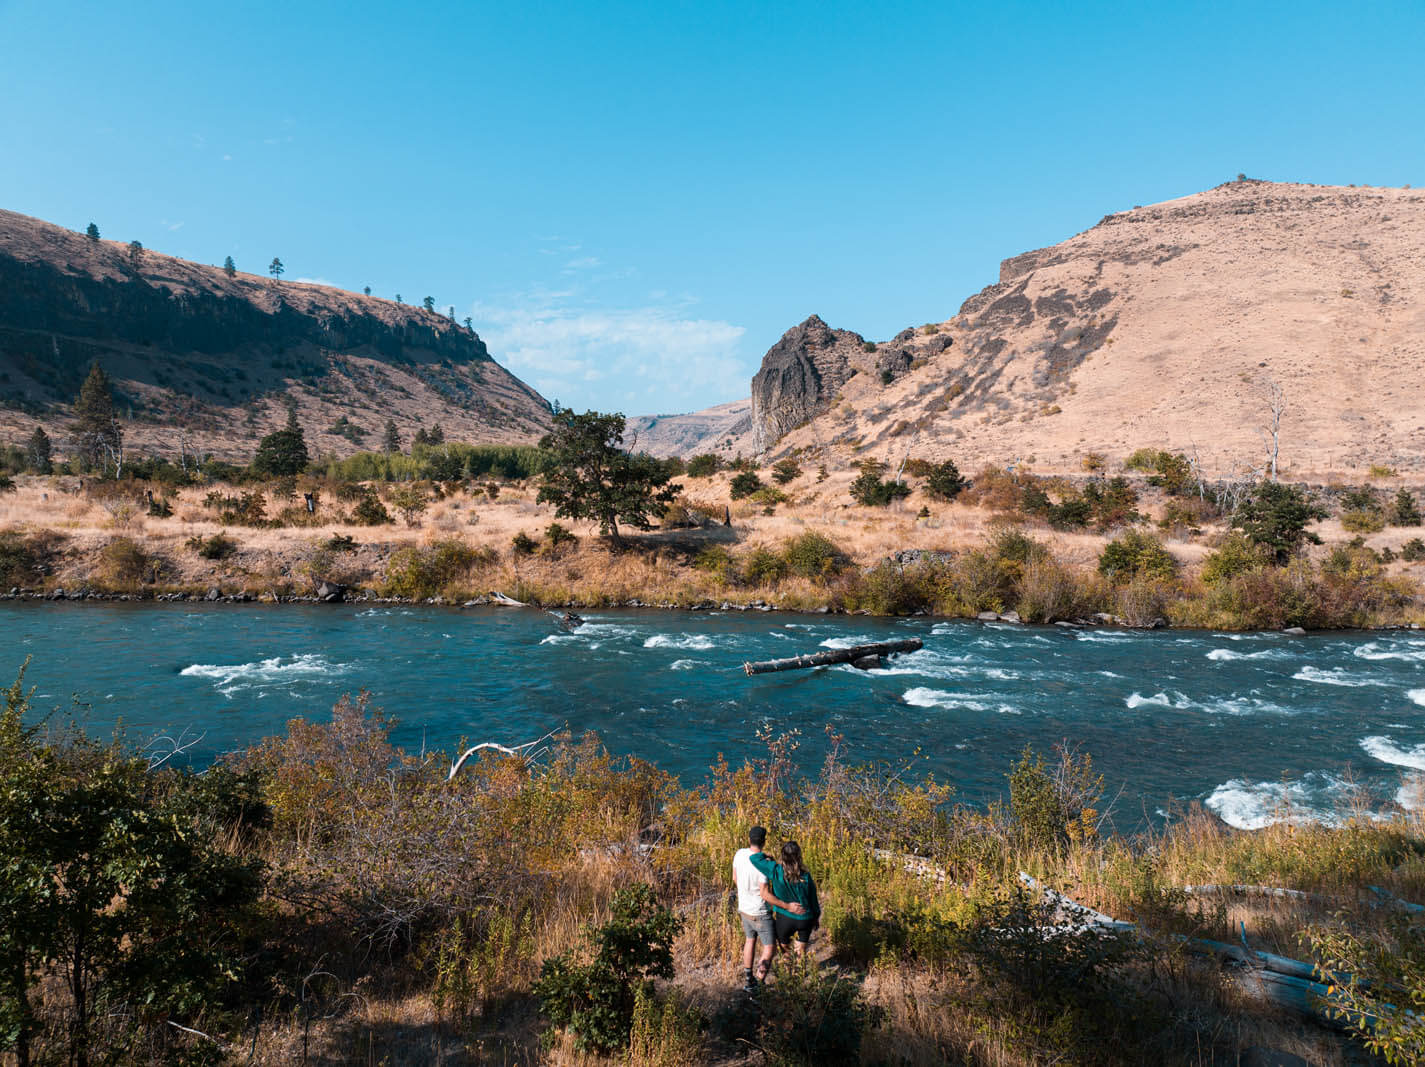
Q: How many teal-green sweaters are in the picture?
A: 1